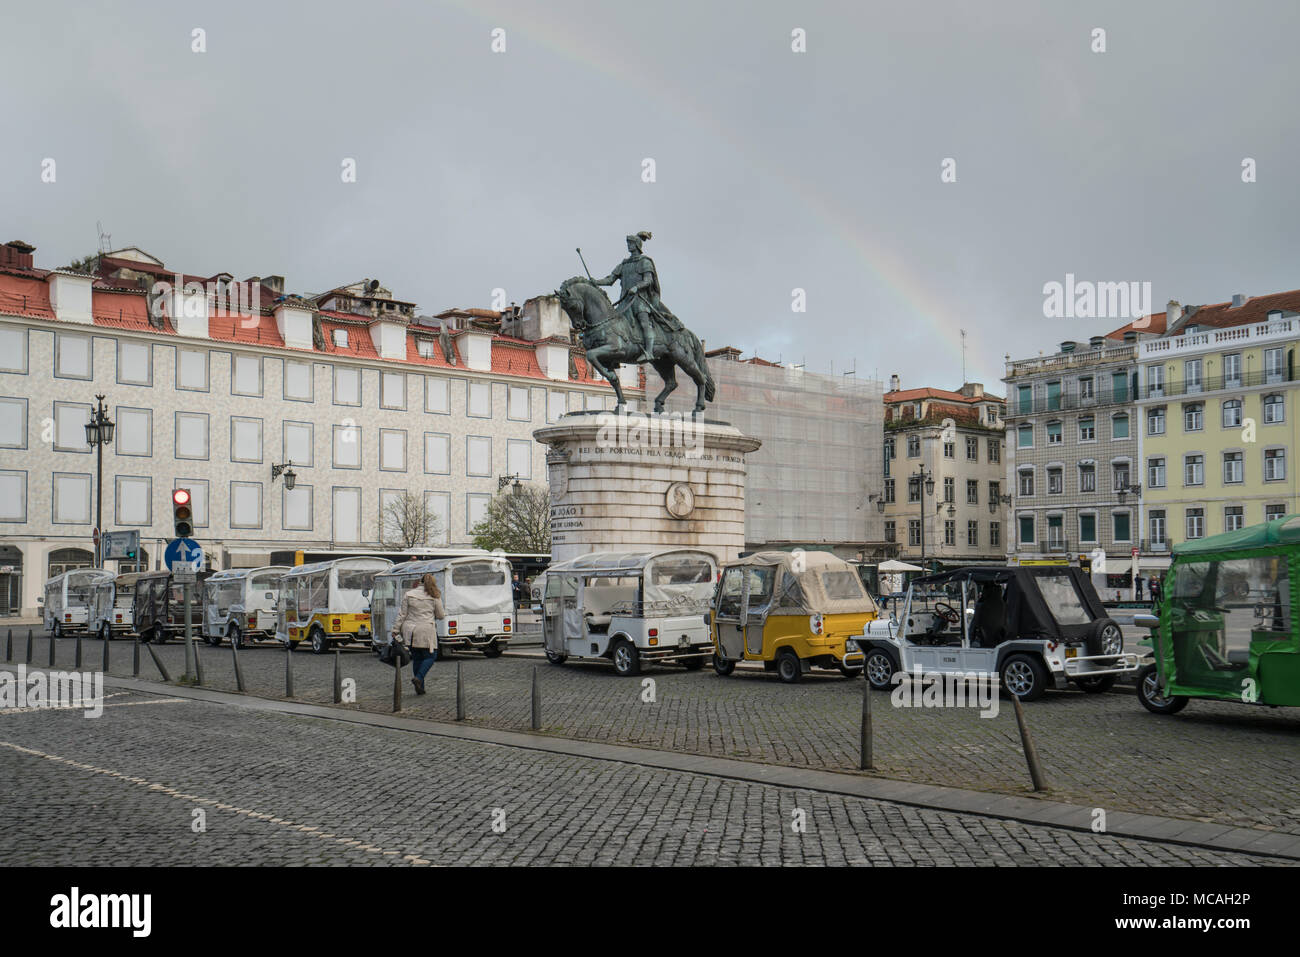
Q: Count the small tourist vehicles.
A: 10